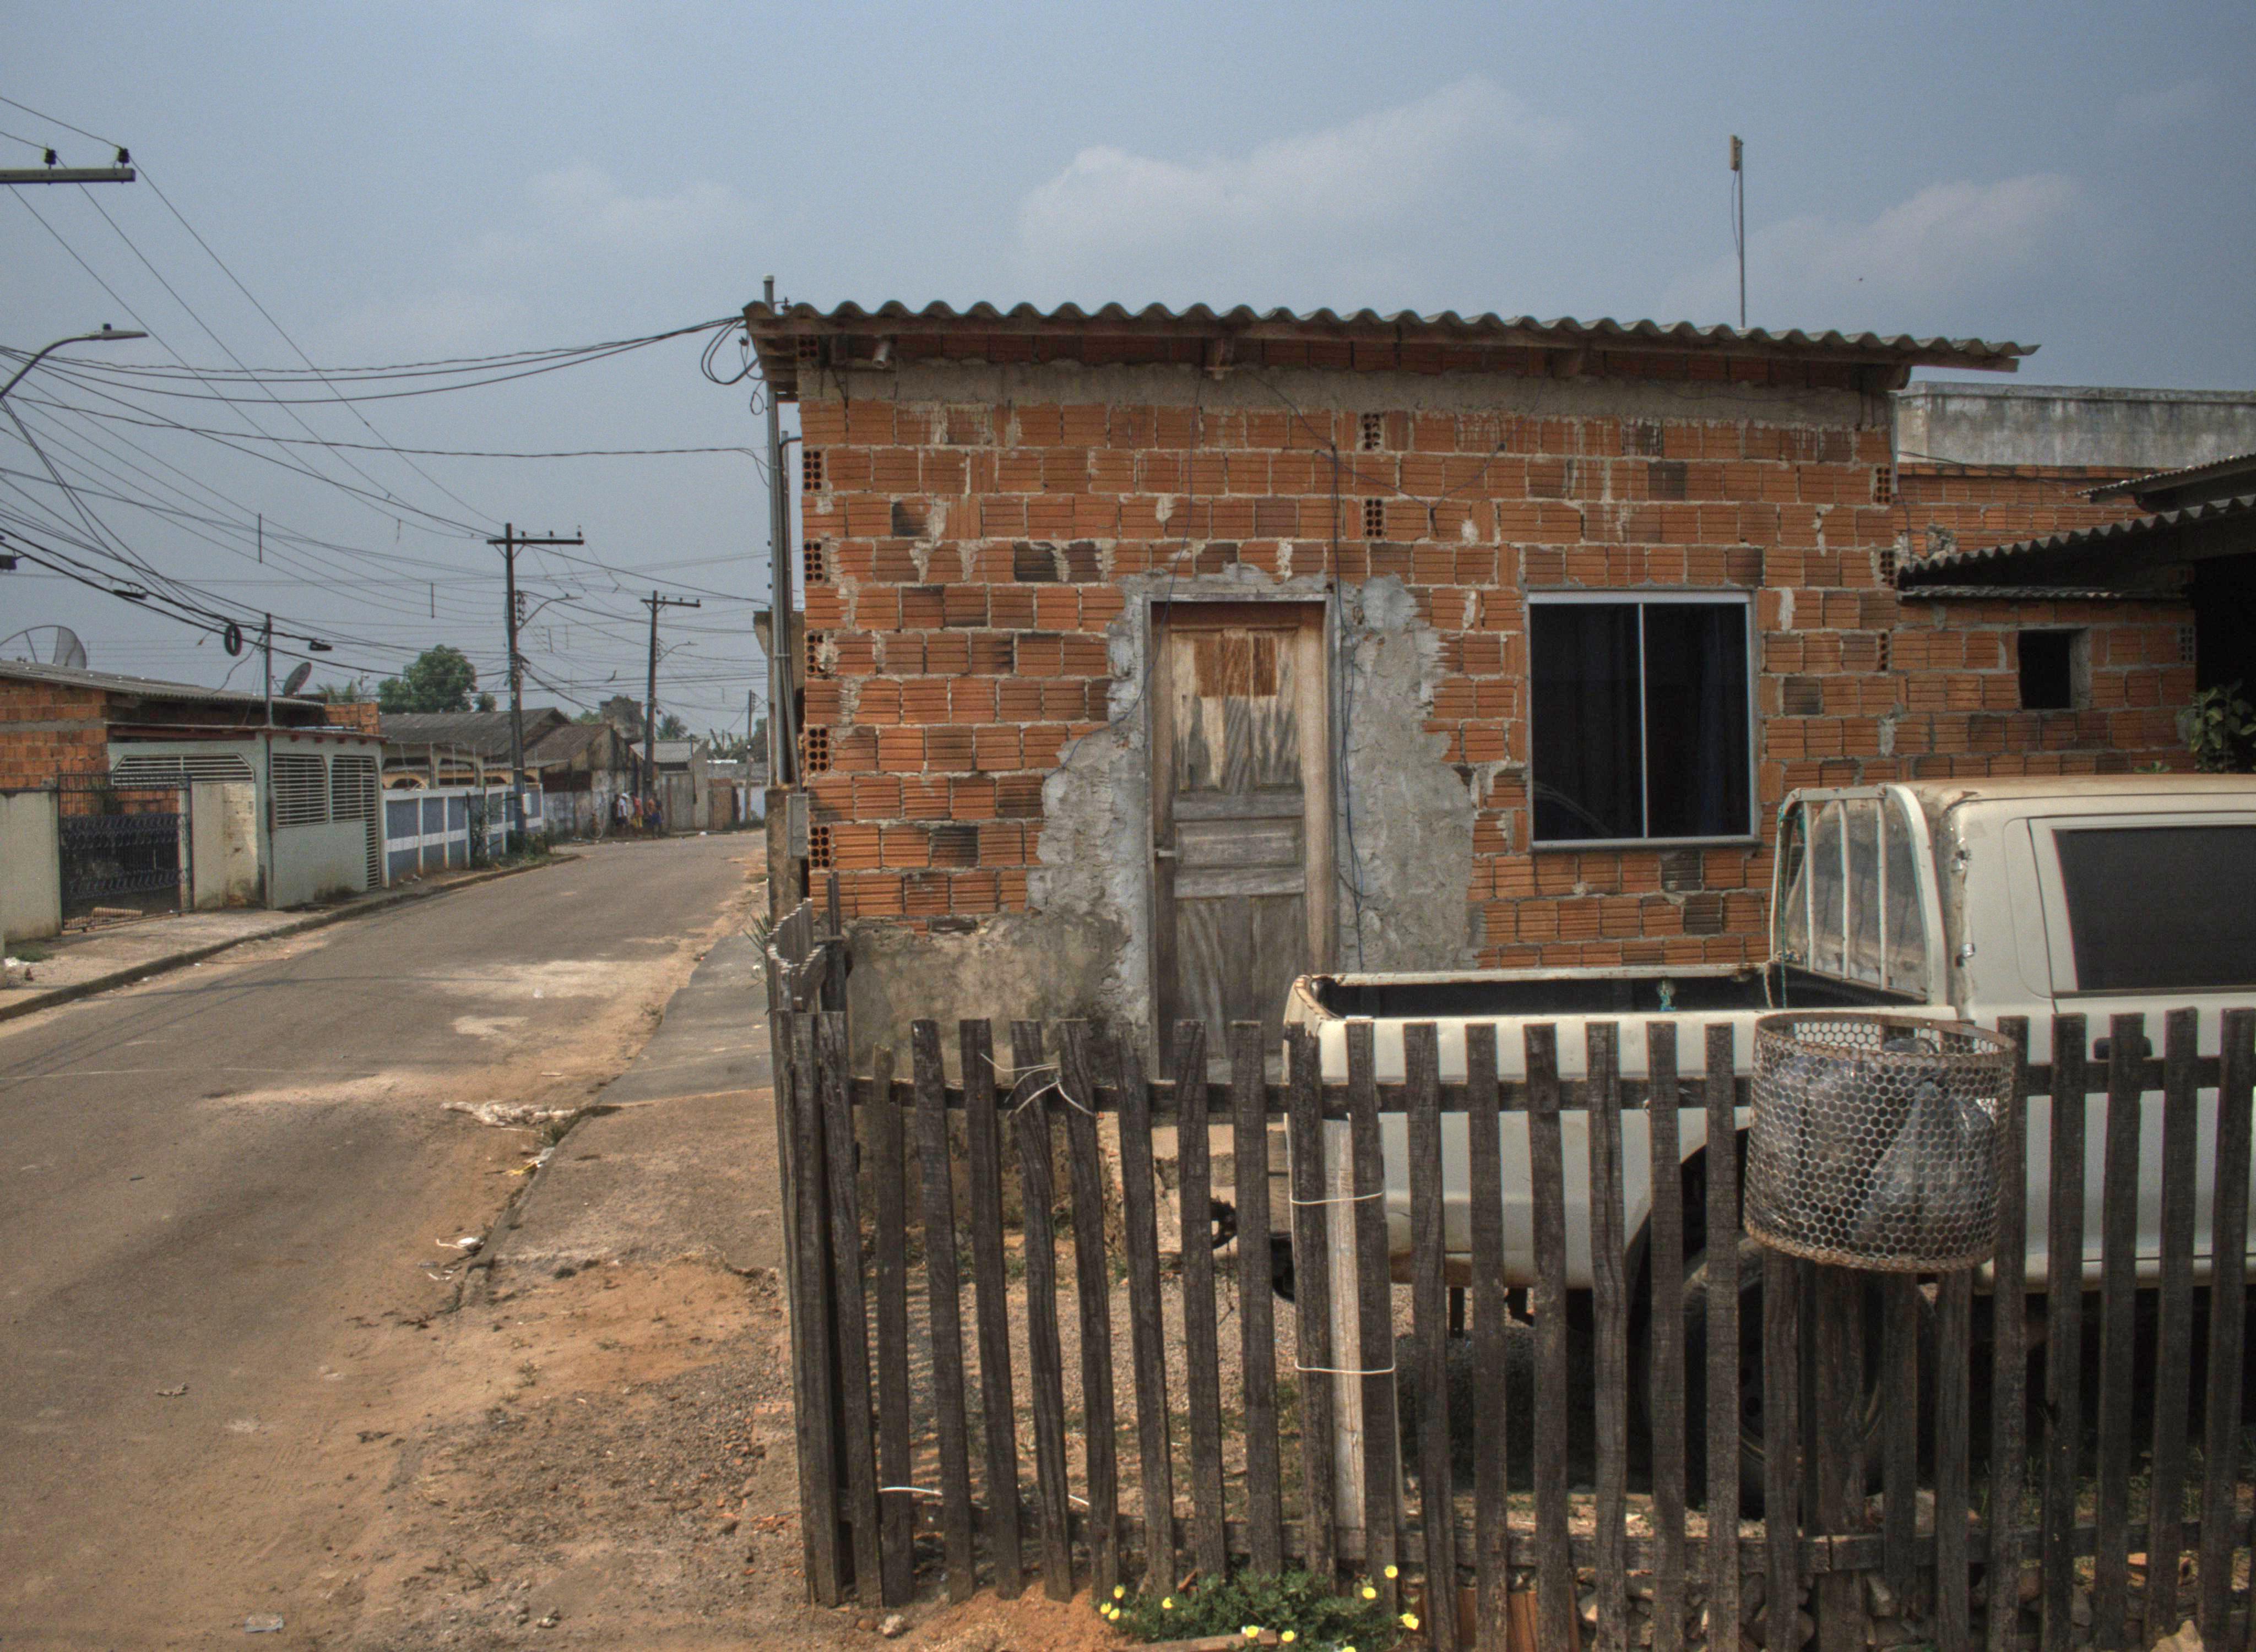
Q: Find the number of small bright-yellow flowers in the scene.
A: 10